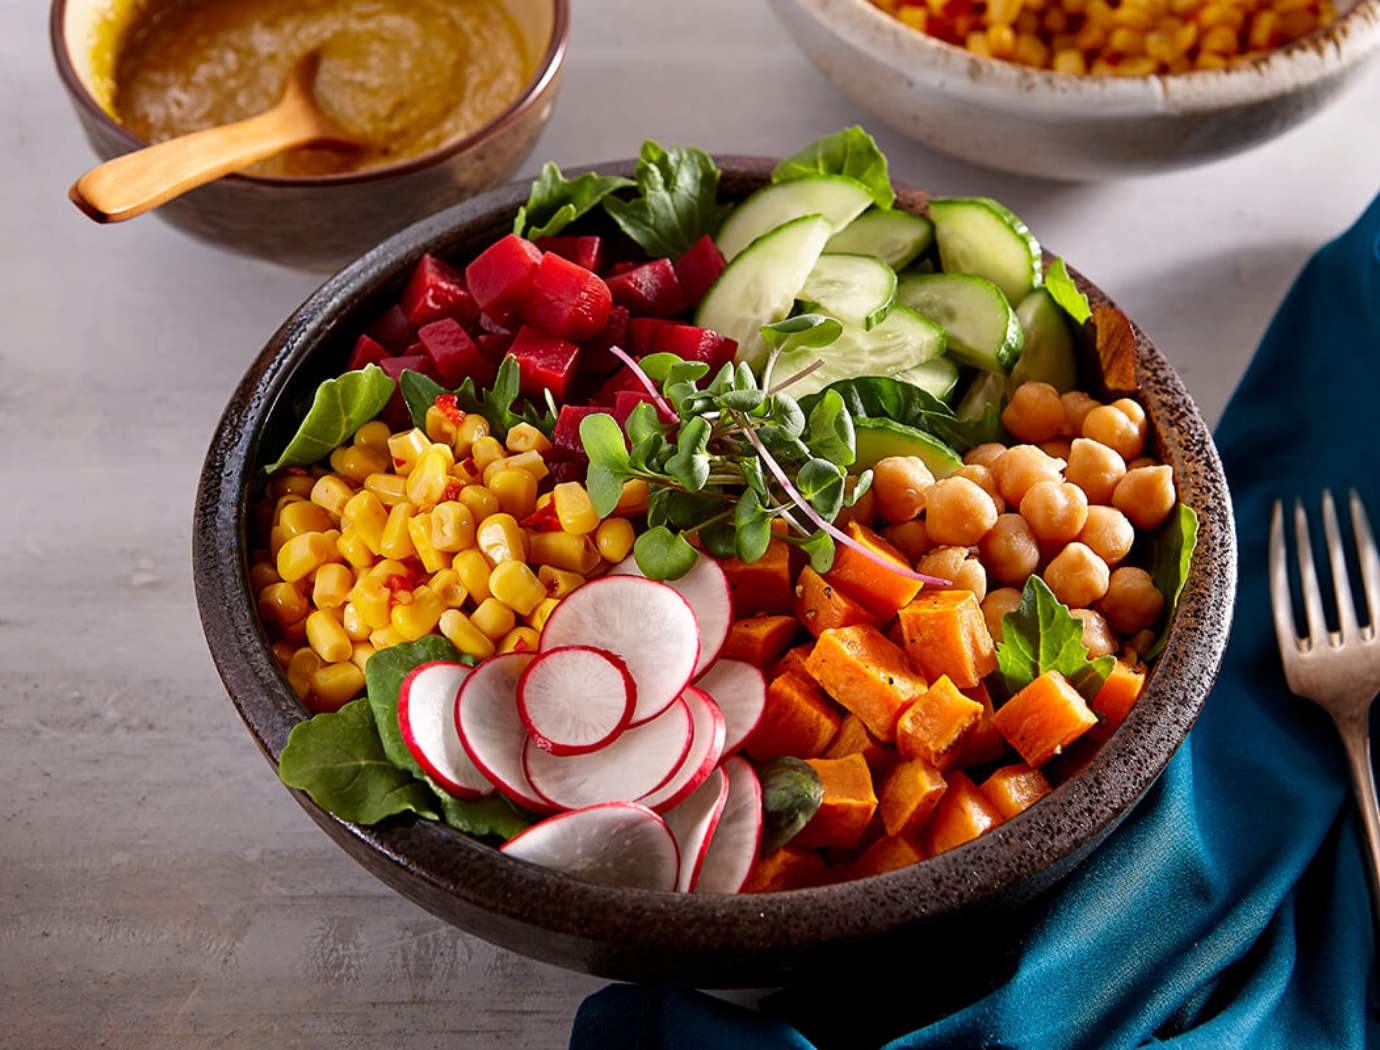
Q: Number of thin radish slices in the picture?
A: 11